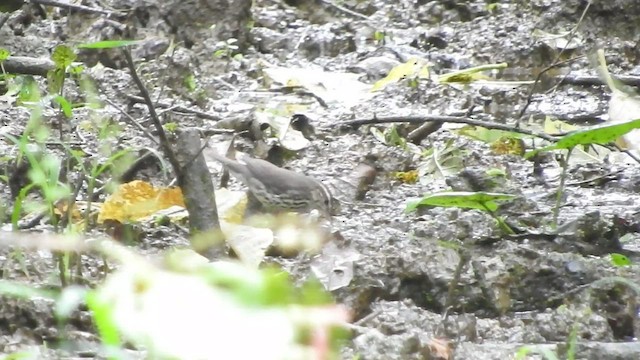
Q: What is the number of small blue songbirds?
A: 0